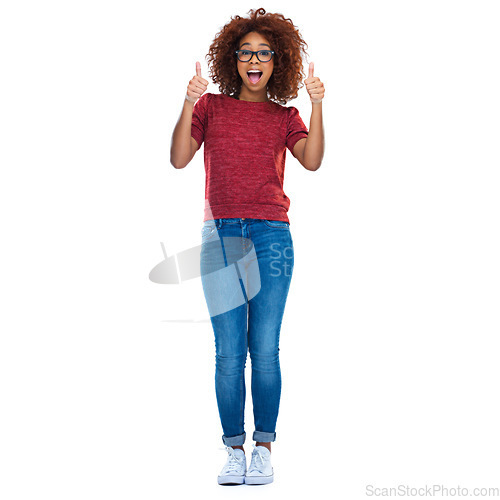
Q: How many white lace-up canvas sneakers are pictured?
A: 2